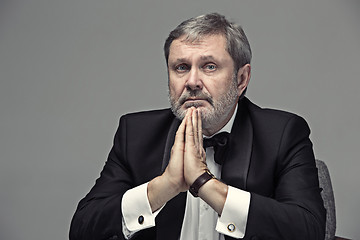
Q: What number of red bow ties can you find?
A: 0